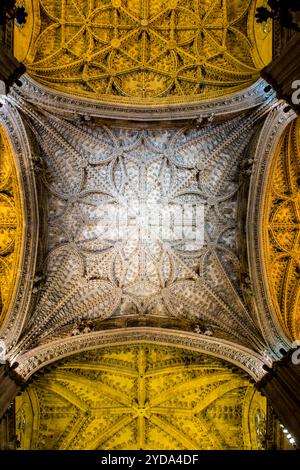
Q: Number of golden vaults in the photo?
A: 4